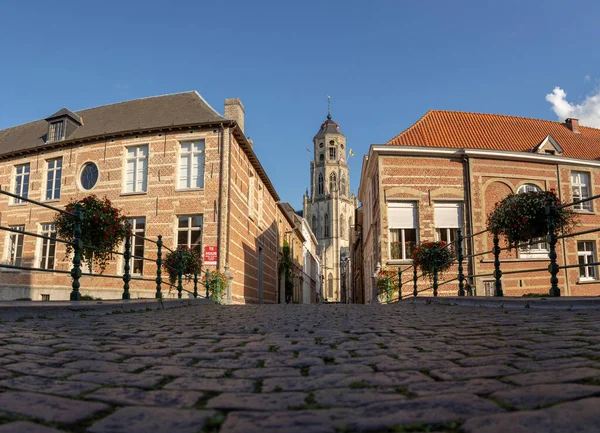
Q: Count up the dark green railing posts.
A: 14